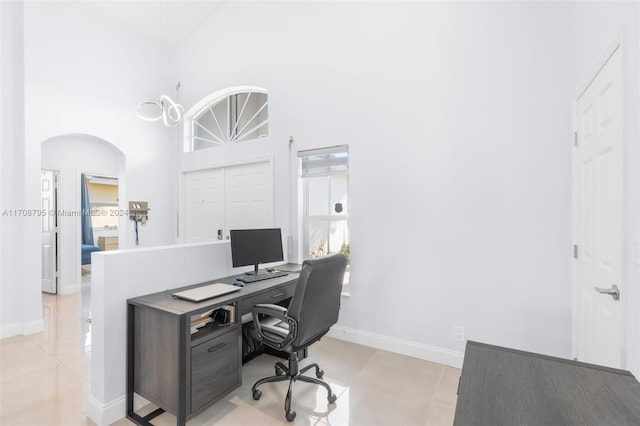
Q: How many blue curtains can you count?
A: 1